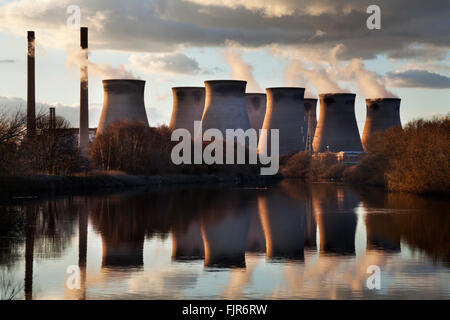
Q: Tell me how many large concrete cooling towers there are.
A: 8